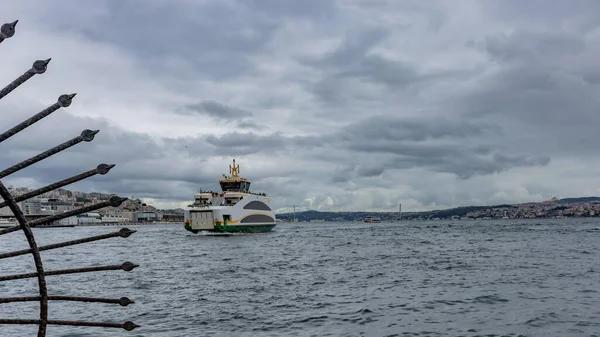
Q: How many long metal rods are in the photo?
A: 10